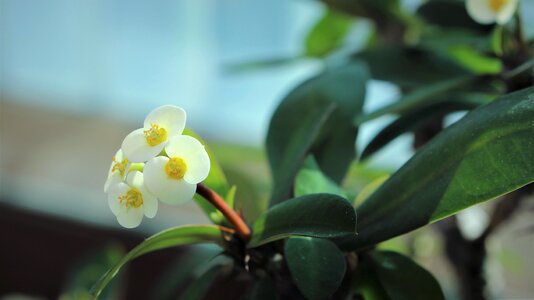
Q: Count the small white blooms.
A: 5